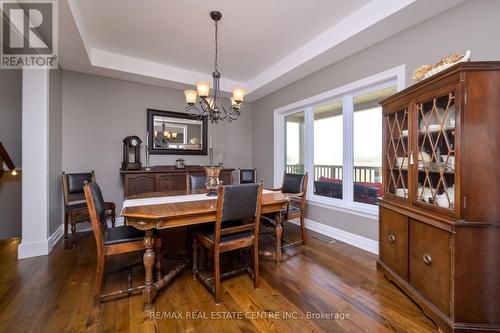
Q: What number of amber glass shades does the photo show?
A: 5